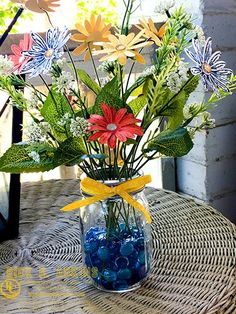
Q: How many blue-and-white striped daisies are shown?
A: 2